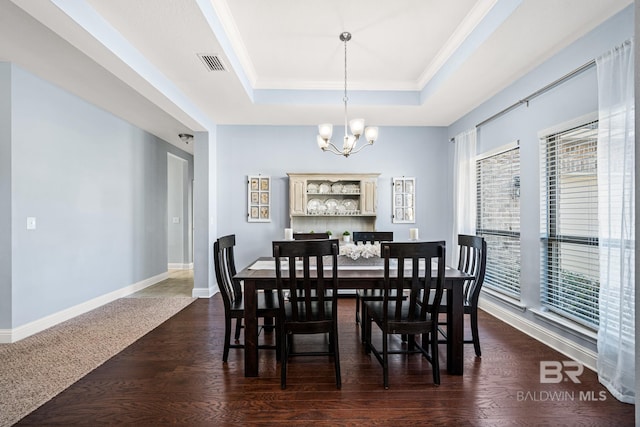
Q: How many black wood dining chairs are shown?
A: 6